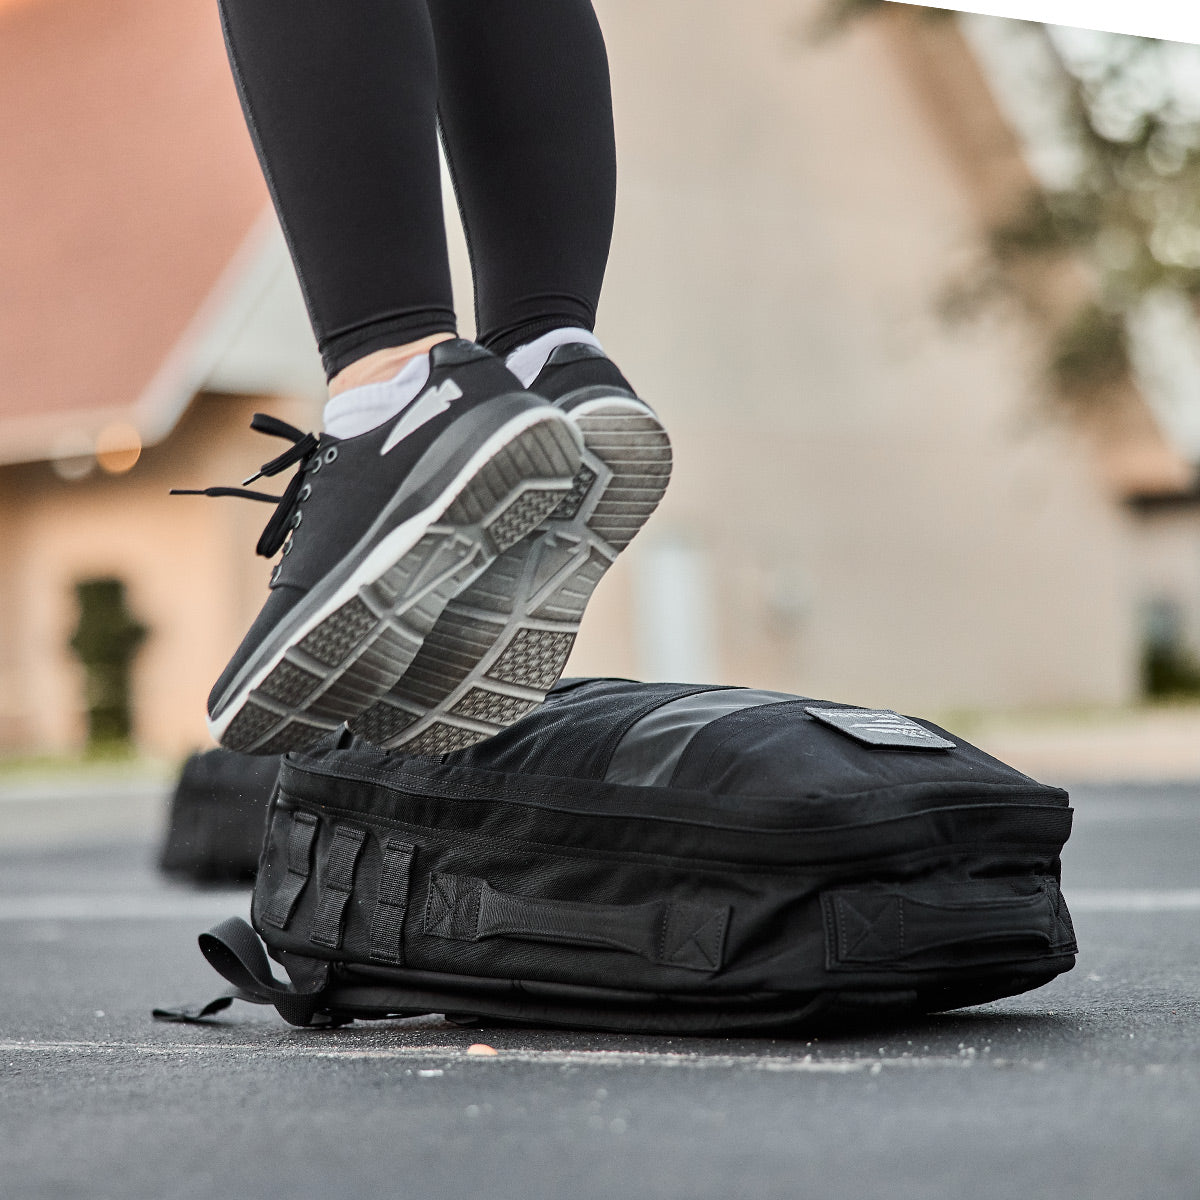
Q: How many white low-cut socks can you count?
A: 2